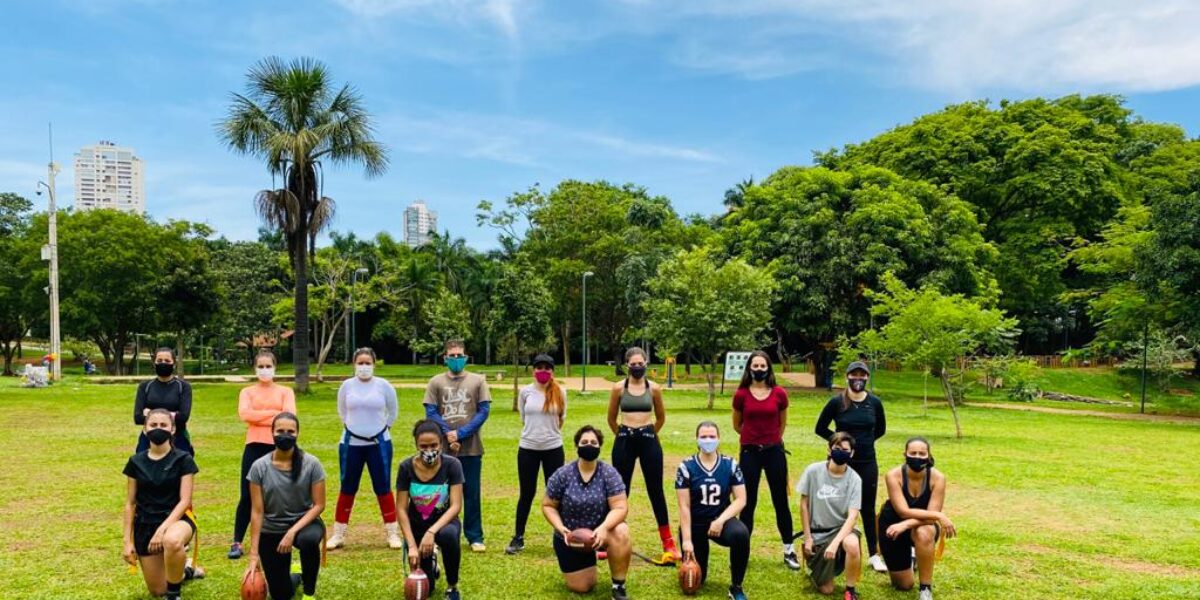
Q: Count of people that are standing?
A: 8